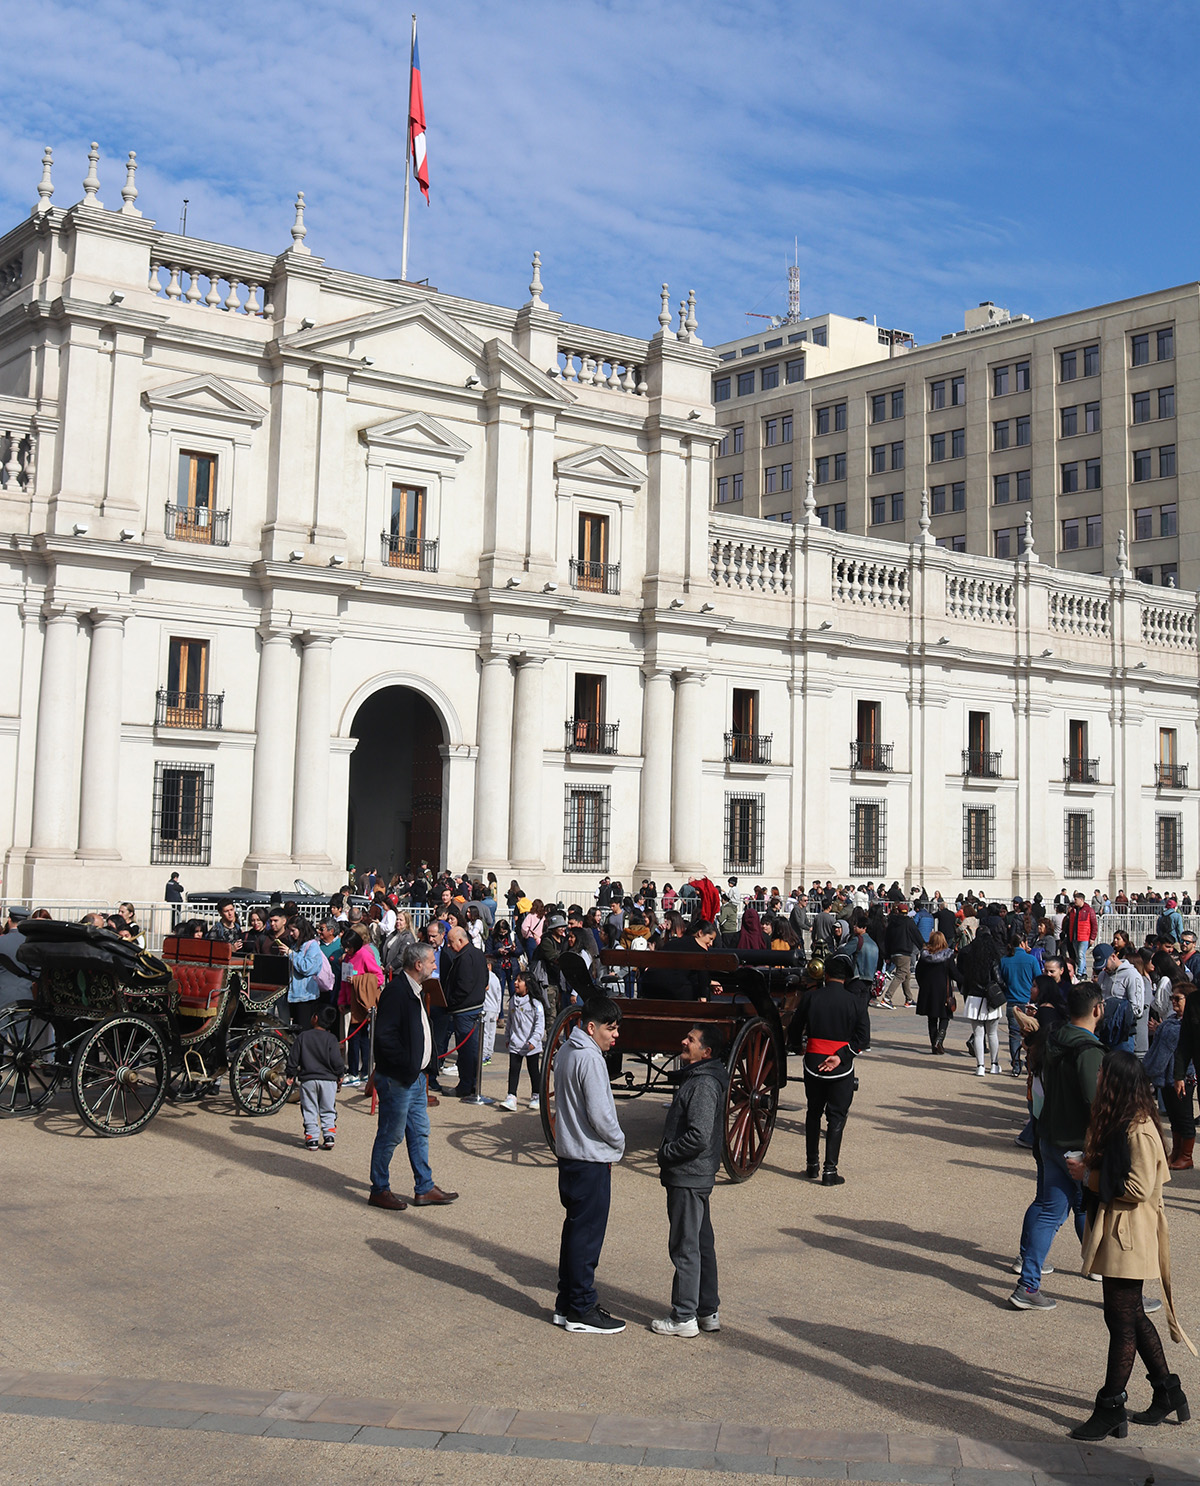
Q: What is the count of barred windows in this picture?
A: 7